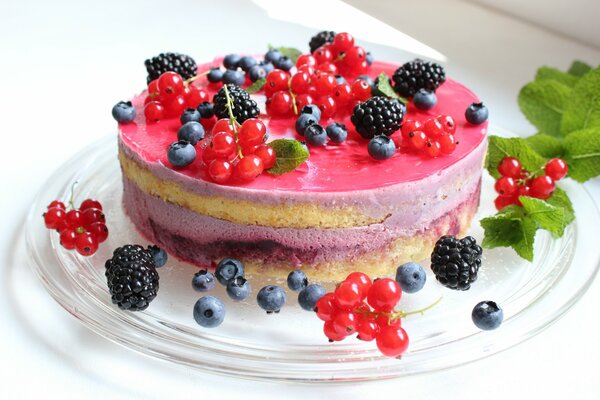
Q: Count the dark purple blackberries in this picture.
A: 7